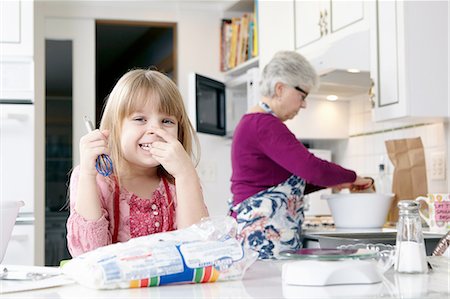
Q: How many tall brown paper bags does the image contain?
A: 1